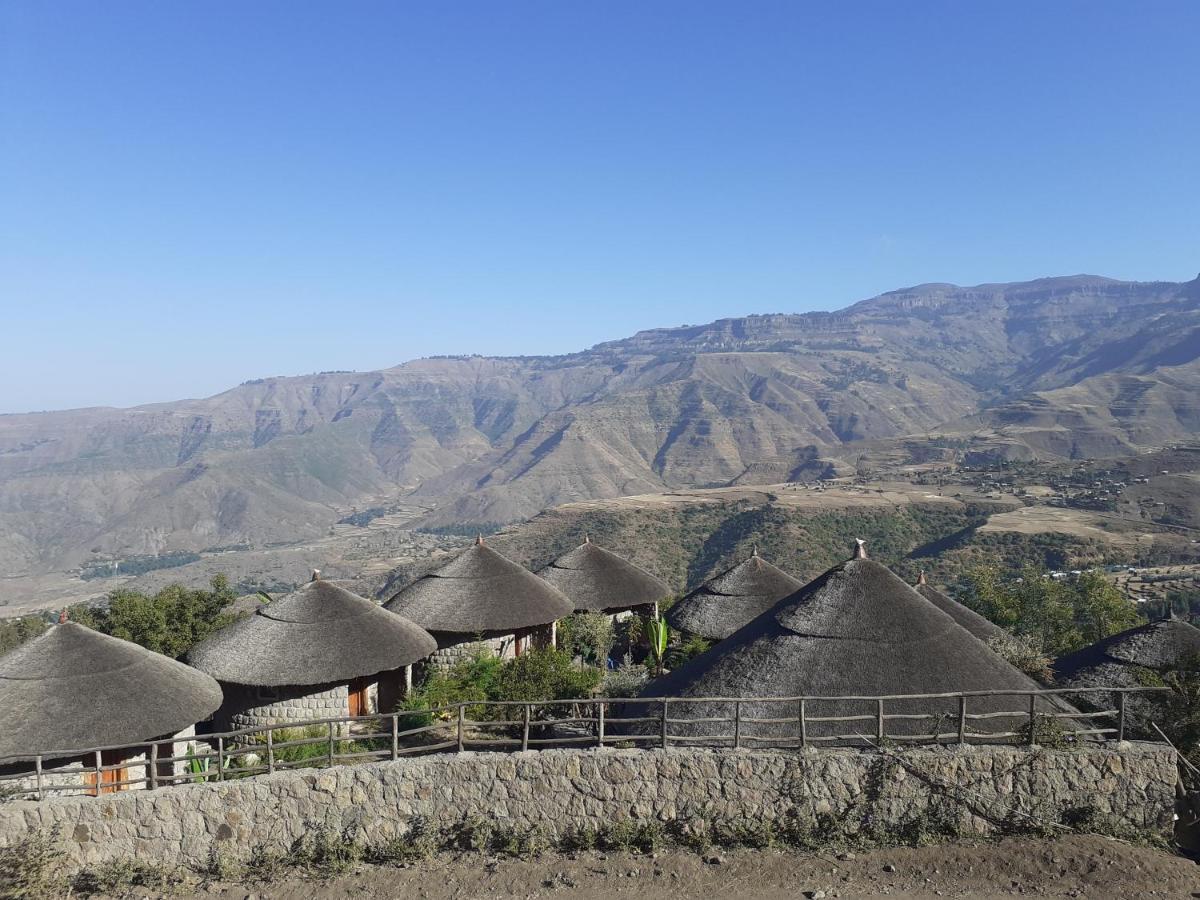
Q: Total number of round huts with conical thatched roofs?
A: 8